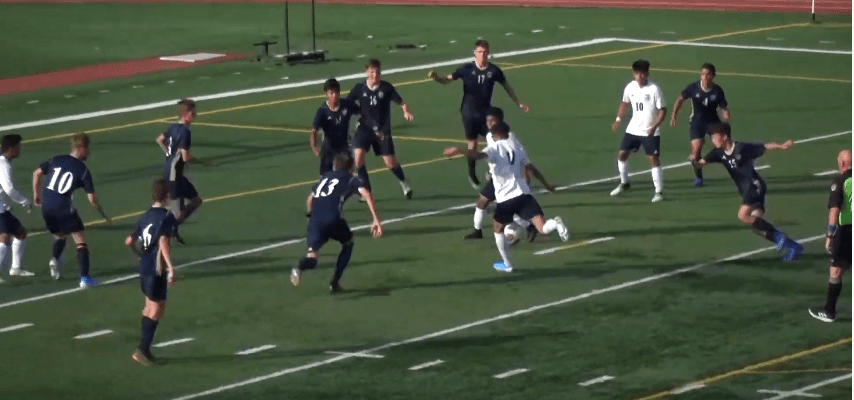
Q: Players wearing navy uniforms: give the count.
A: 9